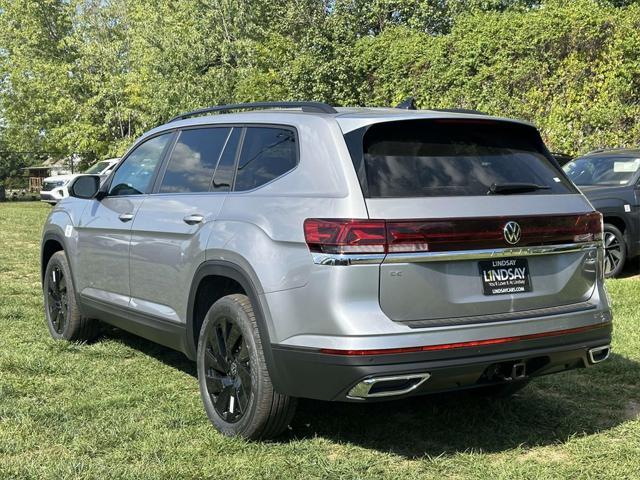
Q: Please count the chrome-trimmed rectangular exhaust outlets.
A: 2